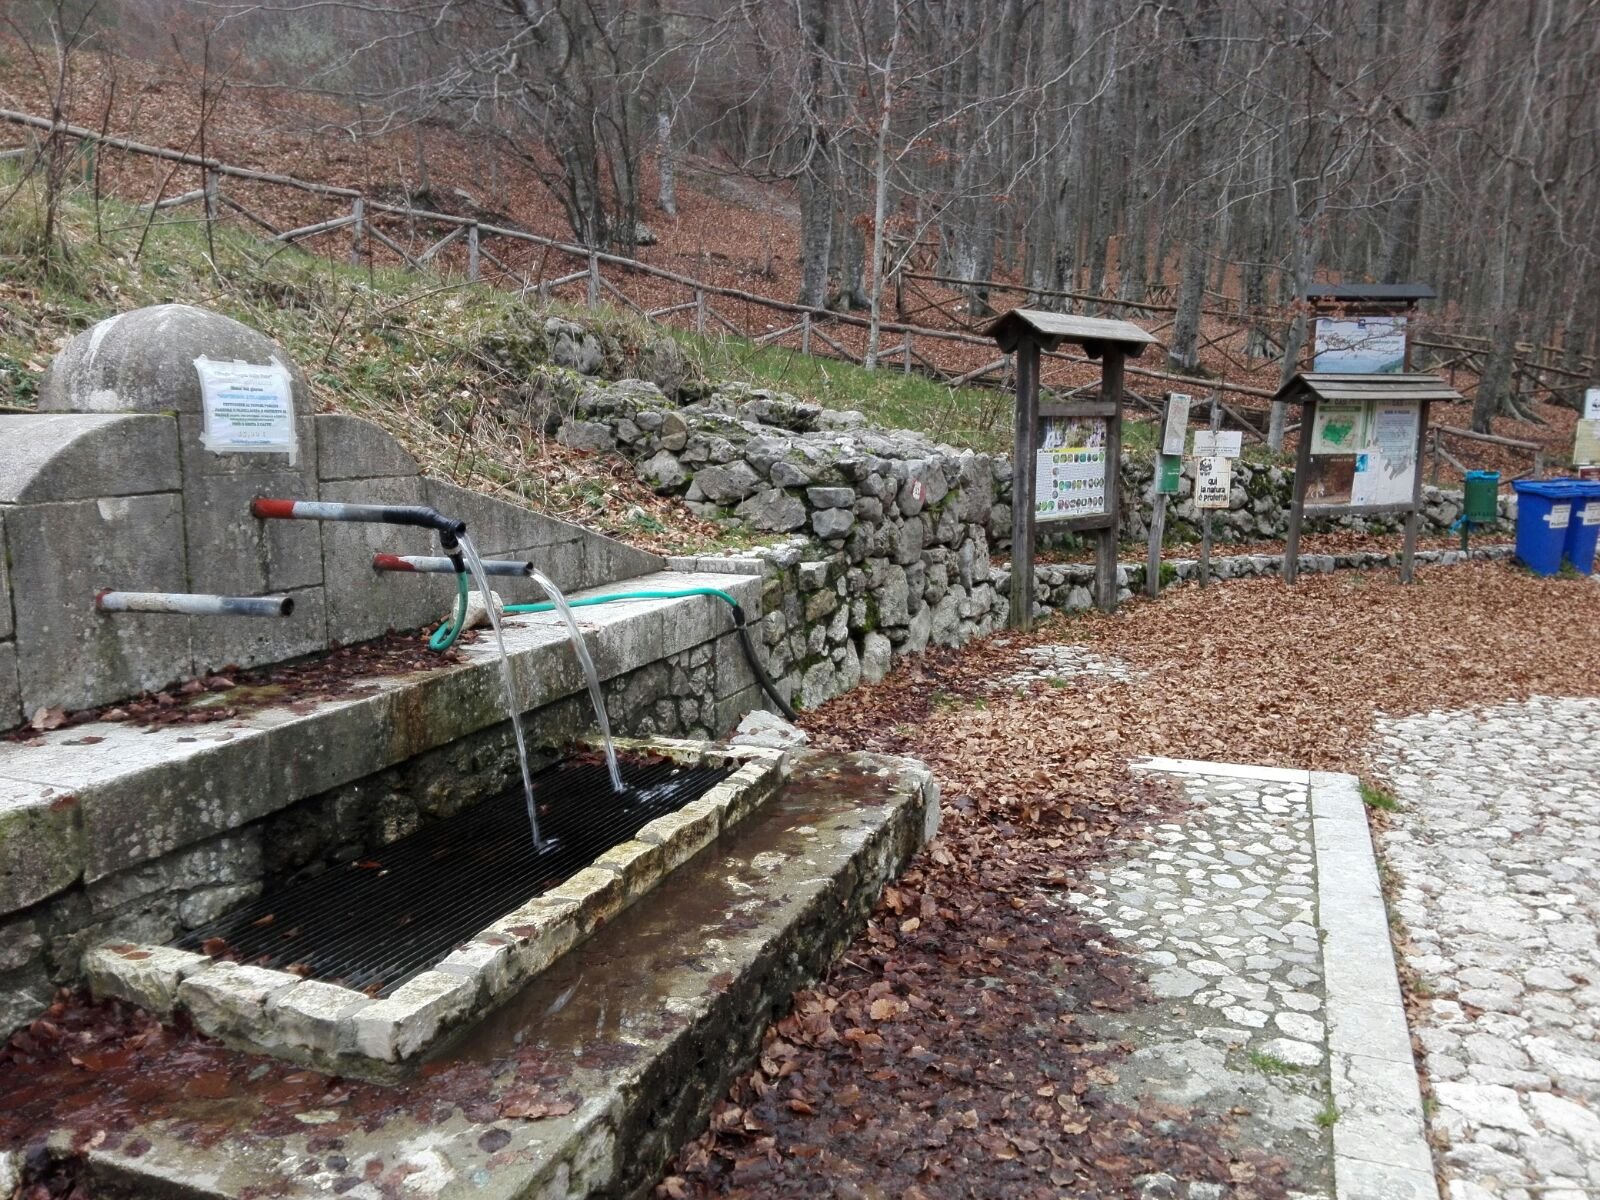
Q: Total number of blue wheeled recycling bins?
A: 2